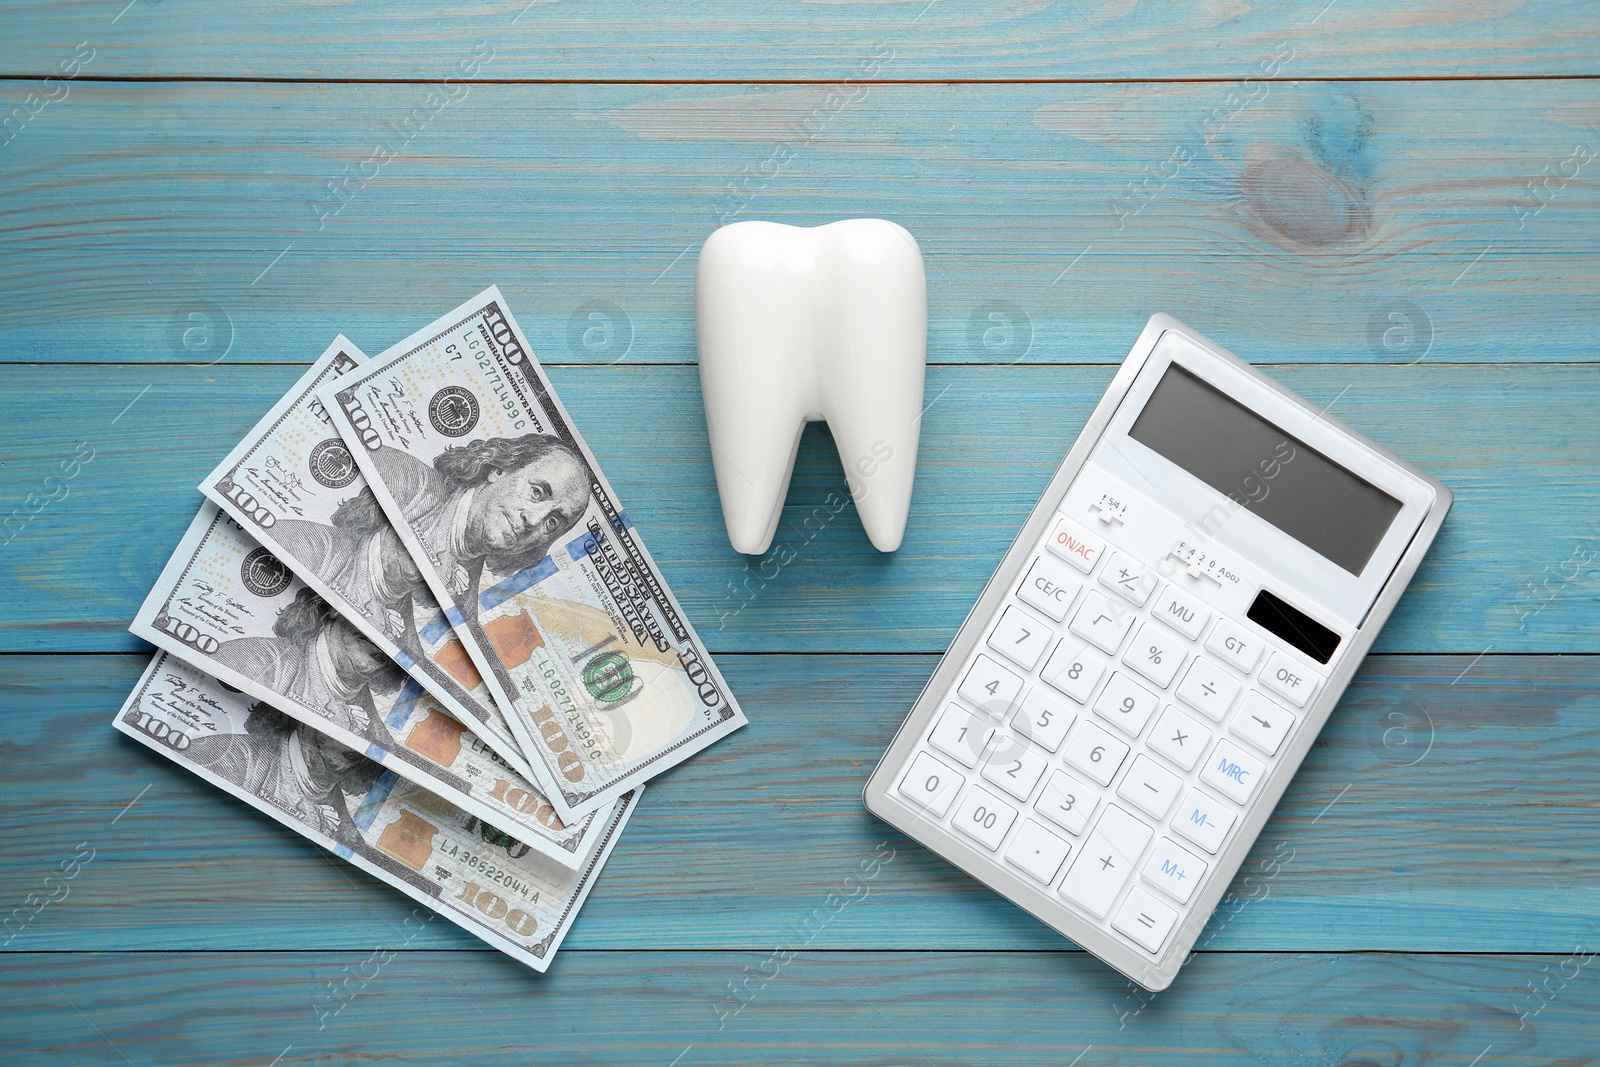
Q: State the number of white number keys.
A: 11